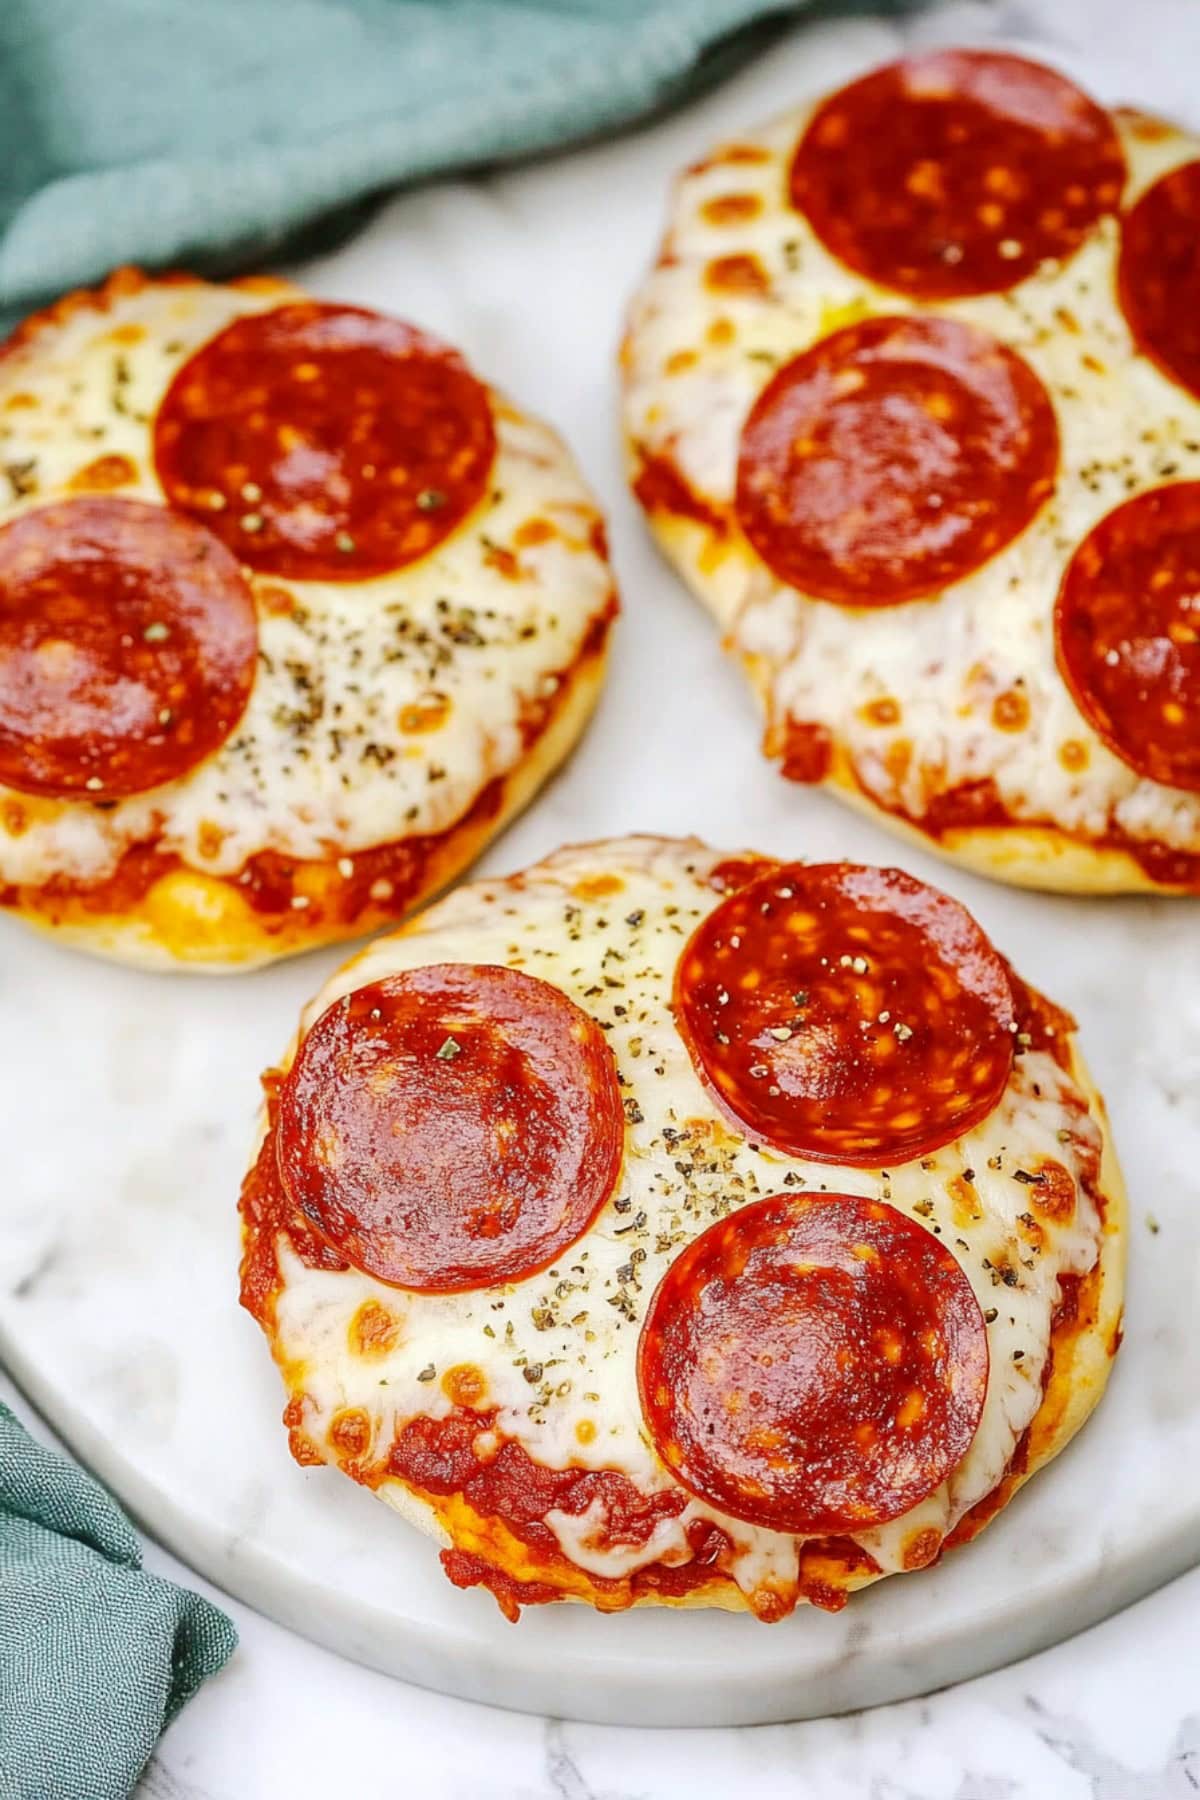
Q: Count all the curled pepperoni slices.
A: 0